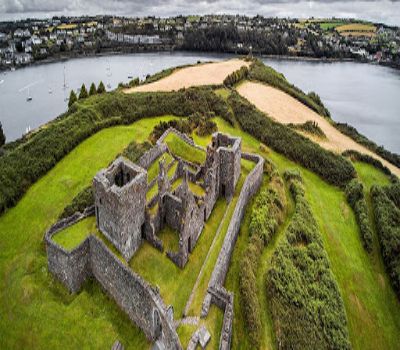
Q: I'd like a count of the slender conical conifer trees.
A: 4